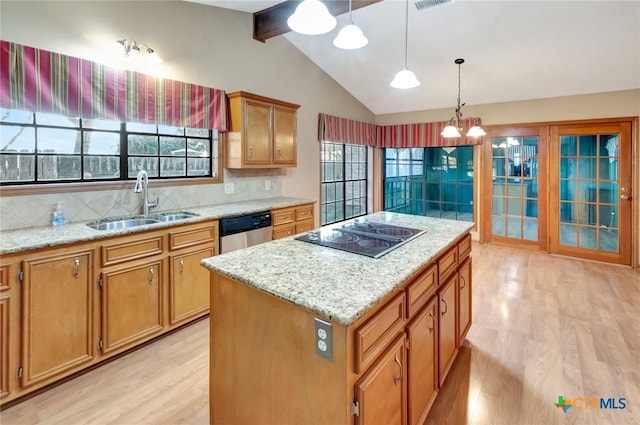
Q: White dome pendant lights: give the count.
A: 3